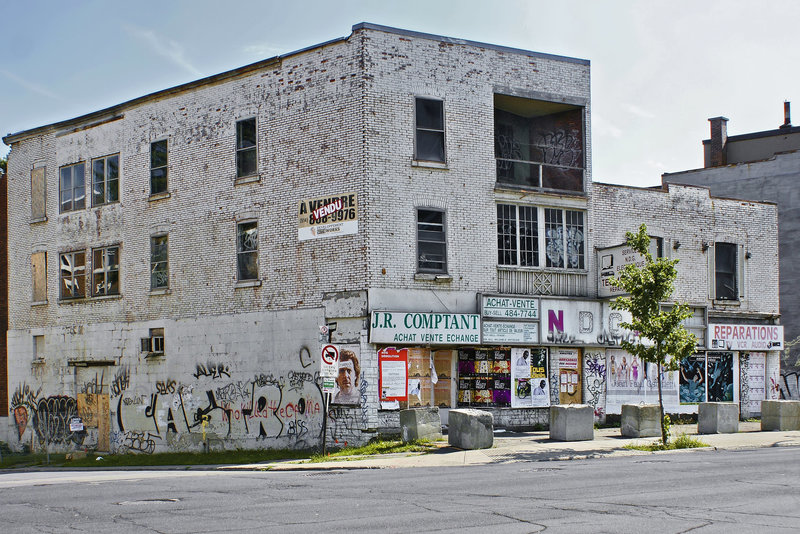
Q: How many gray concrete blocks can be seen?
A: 6